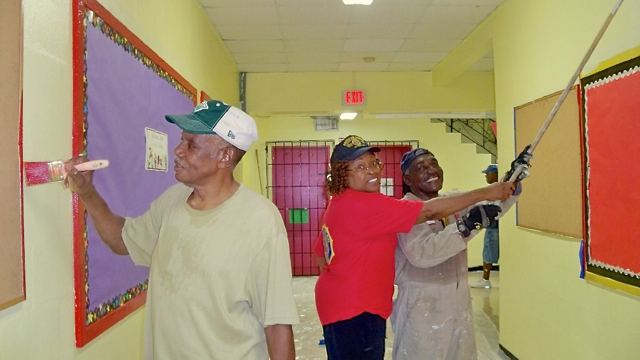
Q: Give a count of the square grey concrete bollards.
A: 0